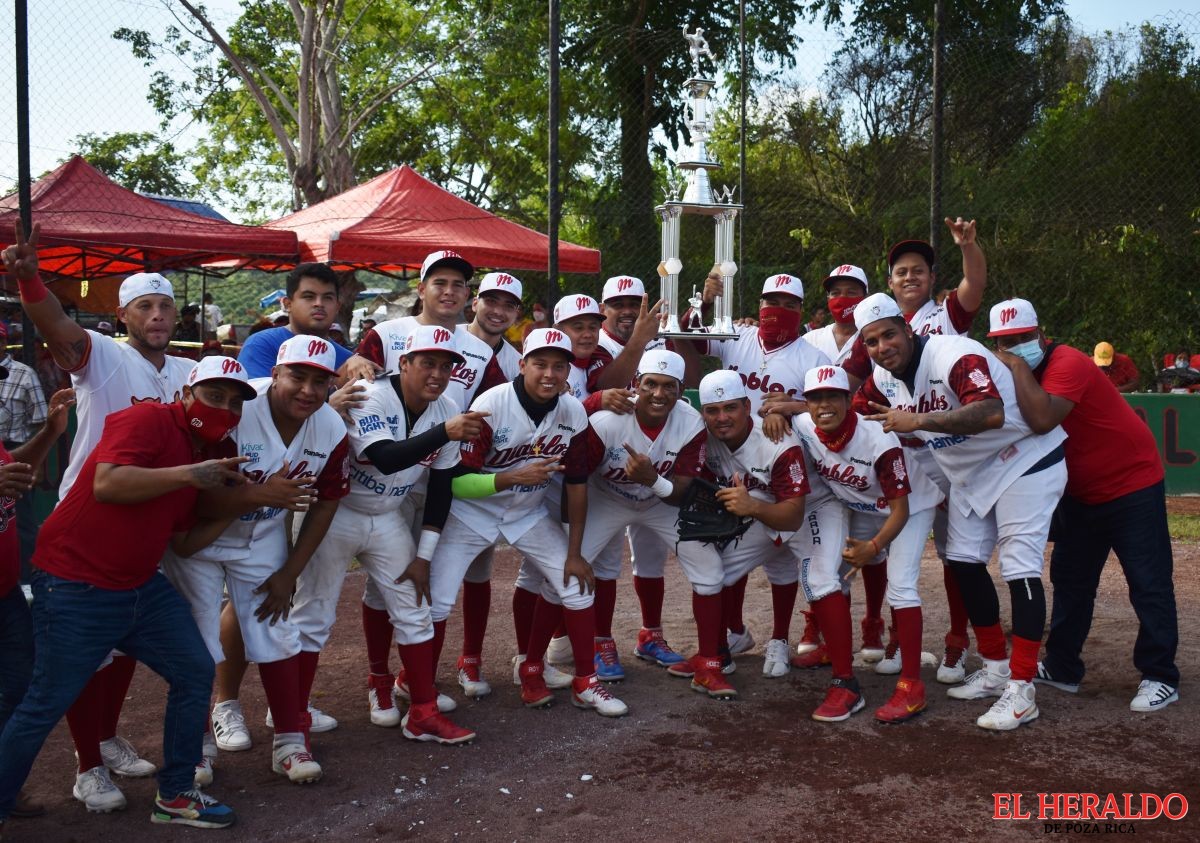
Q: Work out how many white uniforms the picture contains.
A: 15